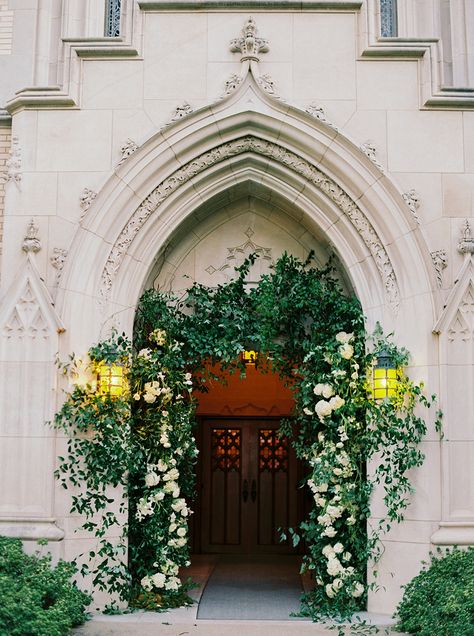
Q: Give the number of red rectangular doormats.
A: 0